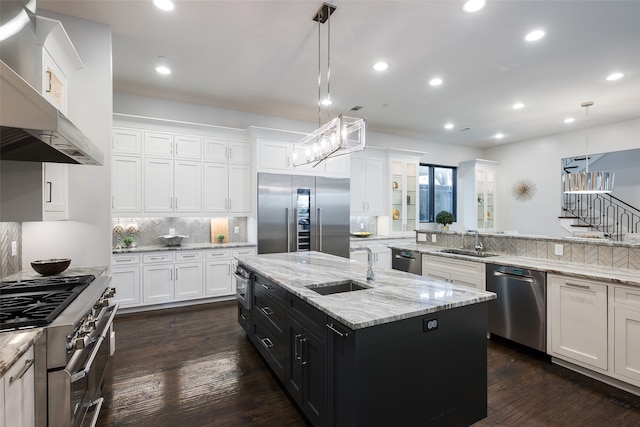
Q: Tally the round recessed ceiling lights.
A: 12